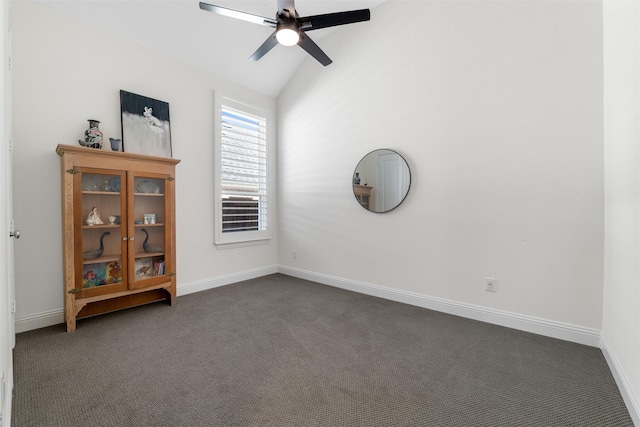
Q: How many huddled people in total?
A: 0